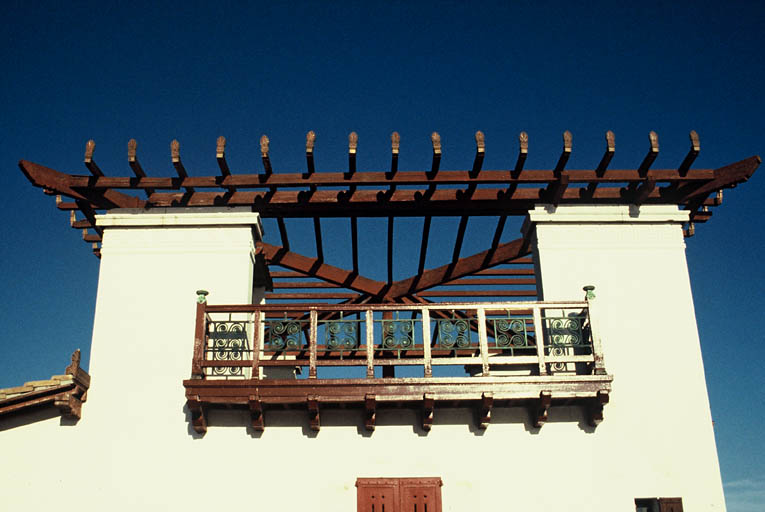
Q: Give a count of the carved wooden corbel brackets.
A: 8